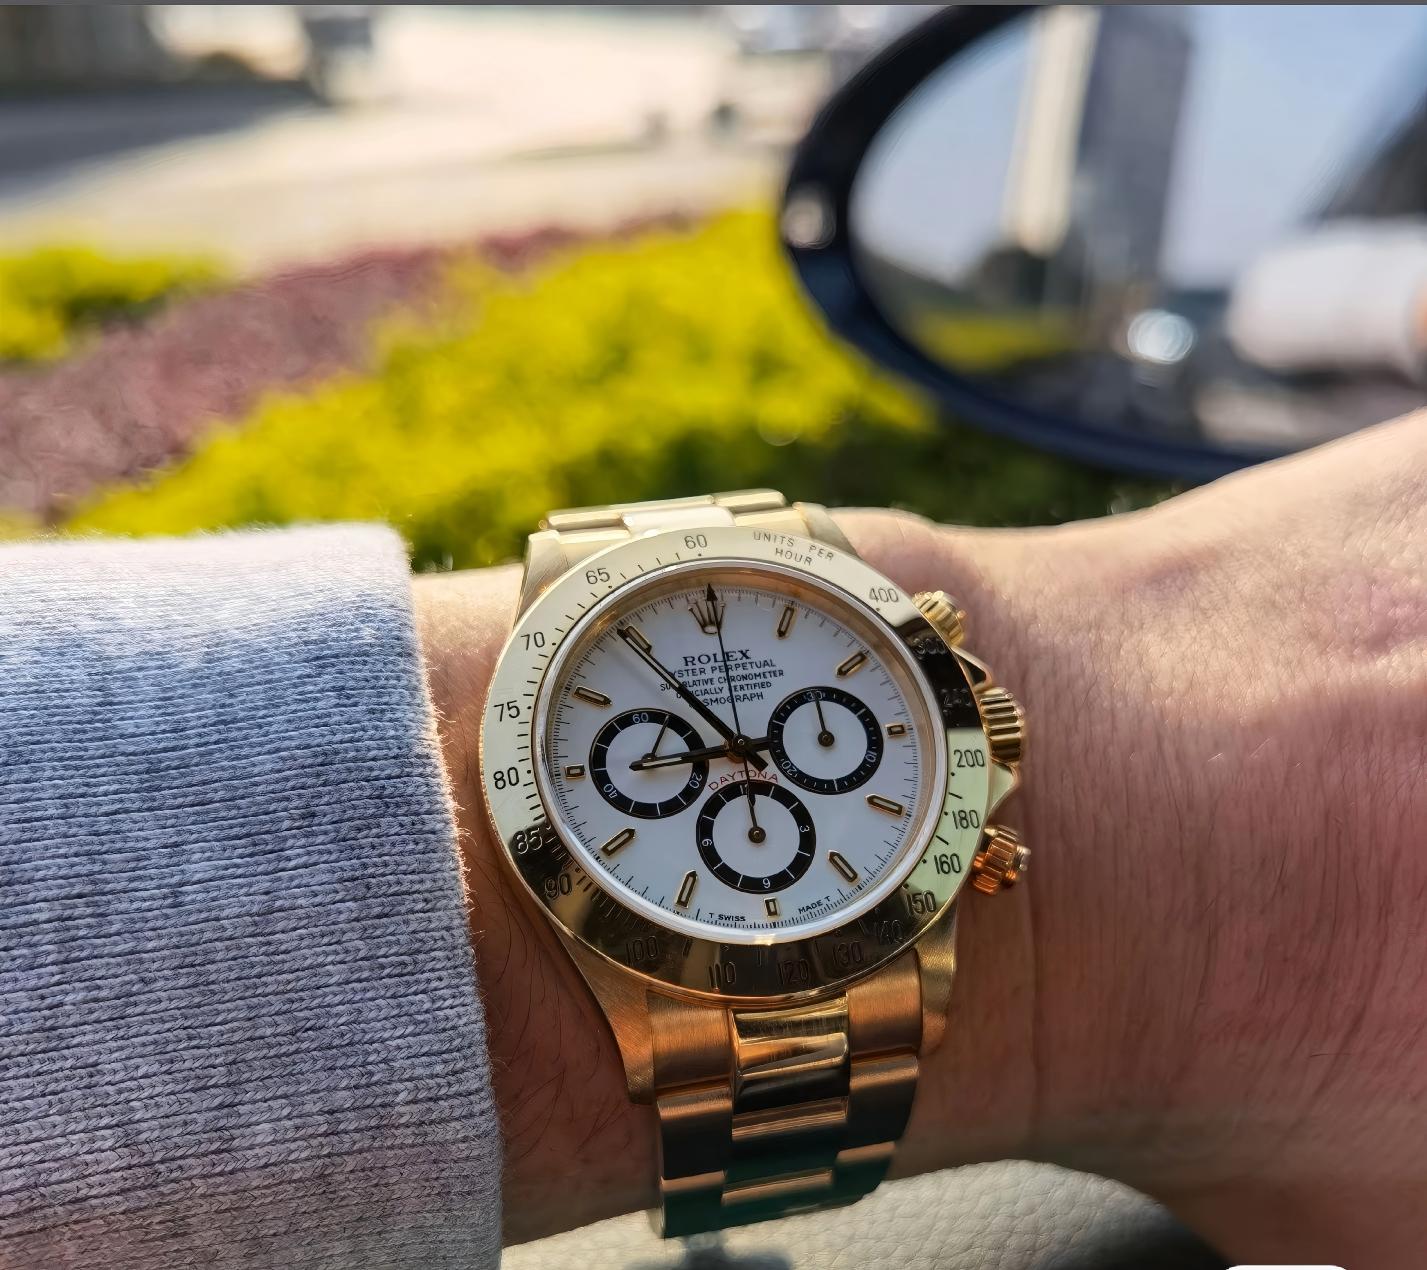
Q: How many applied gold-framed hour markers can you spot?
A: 11